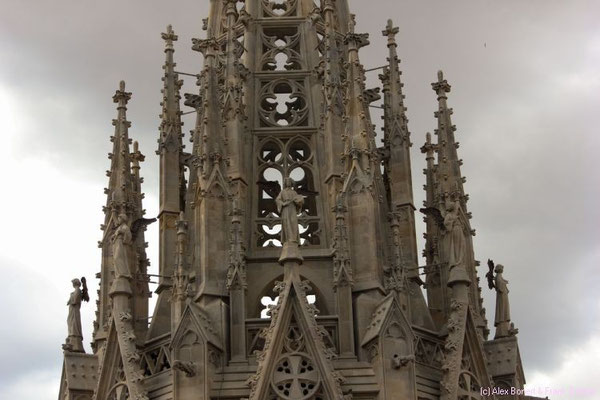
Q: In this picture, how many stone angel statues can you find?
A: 5